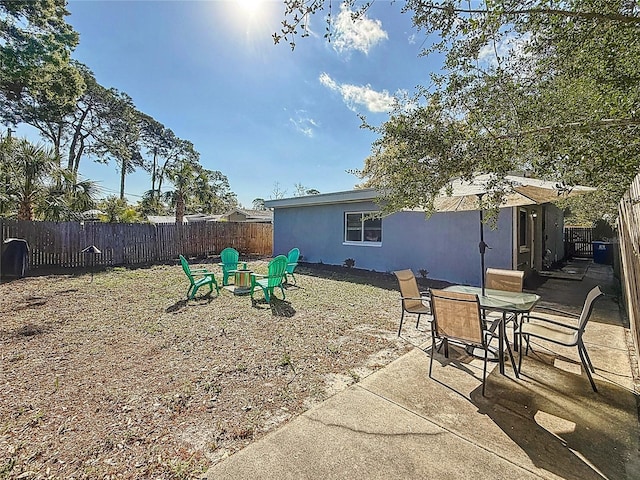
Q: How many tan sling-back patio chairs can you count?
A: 4